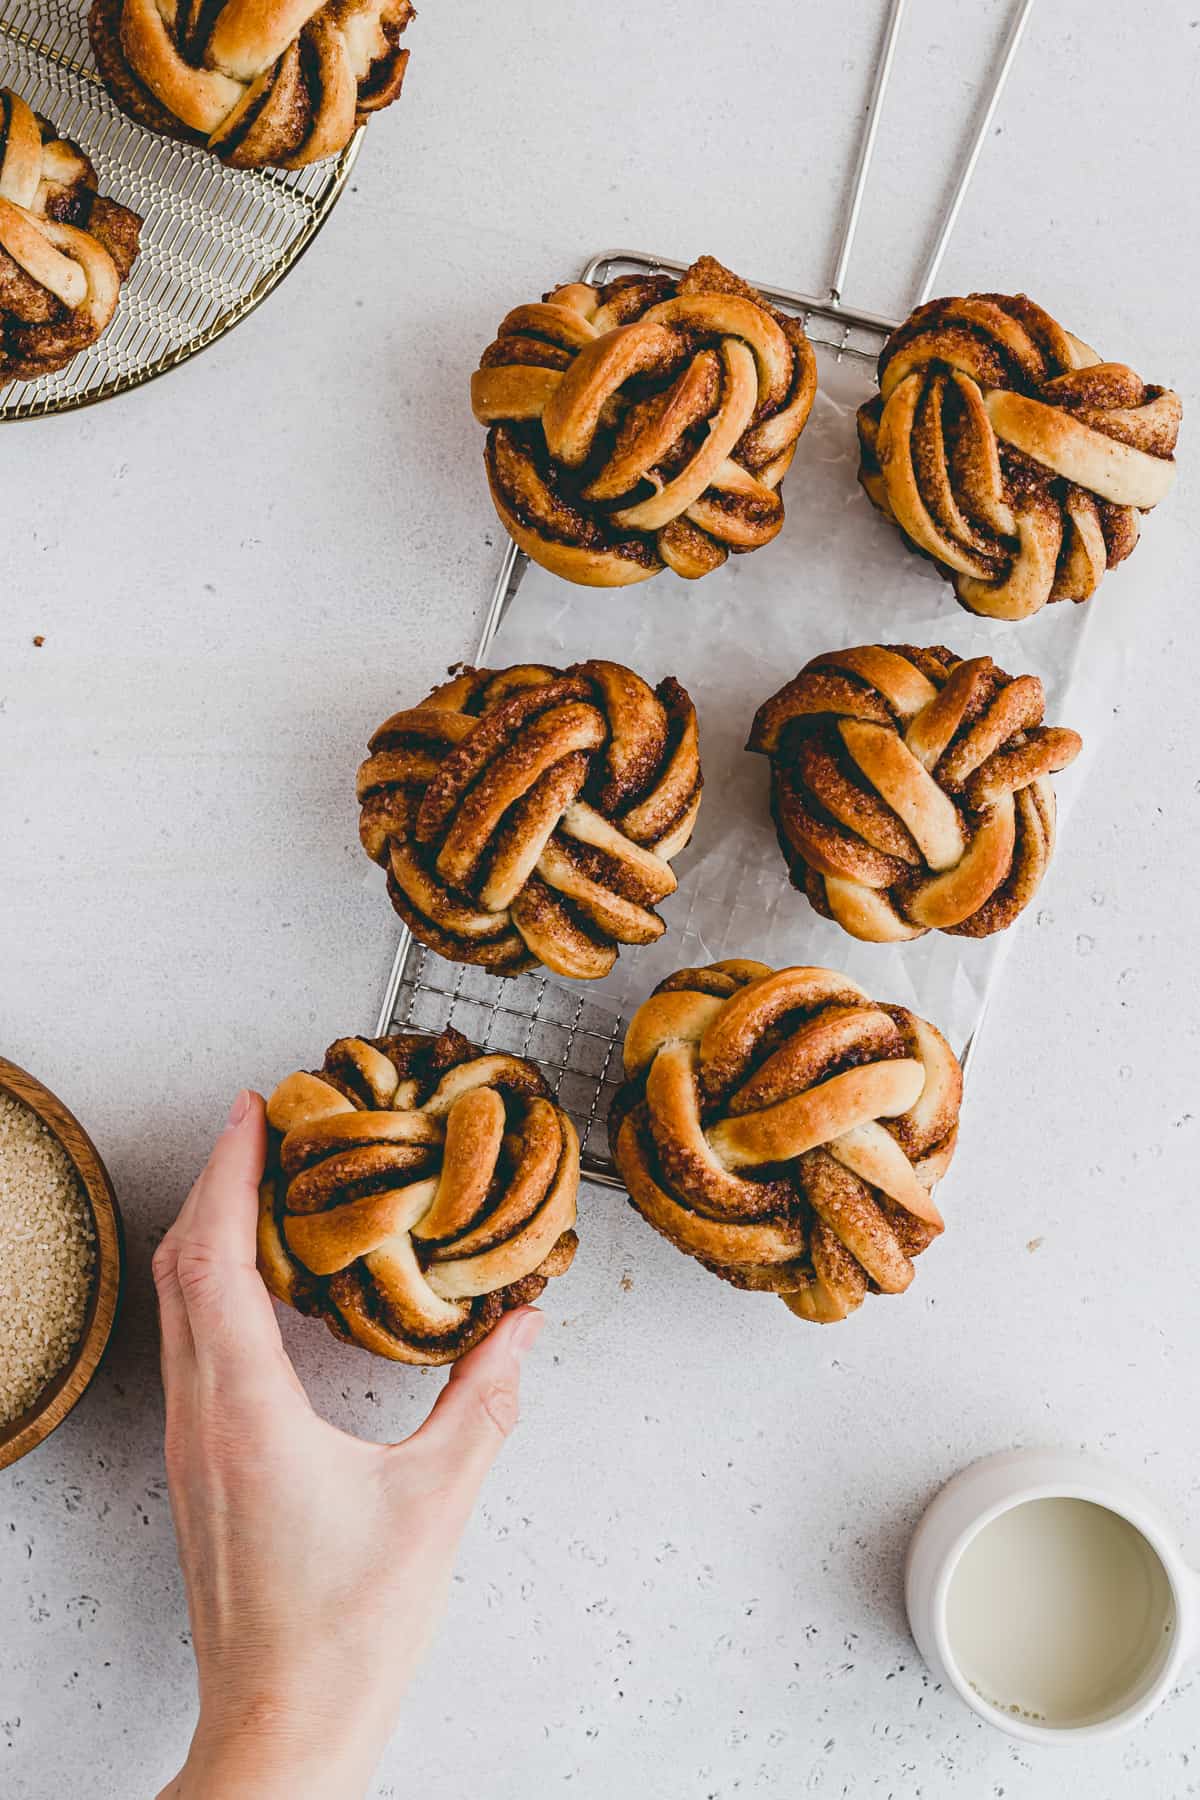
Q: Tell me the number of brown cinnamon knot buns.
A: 8